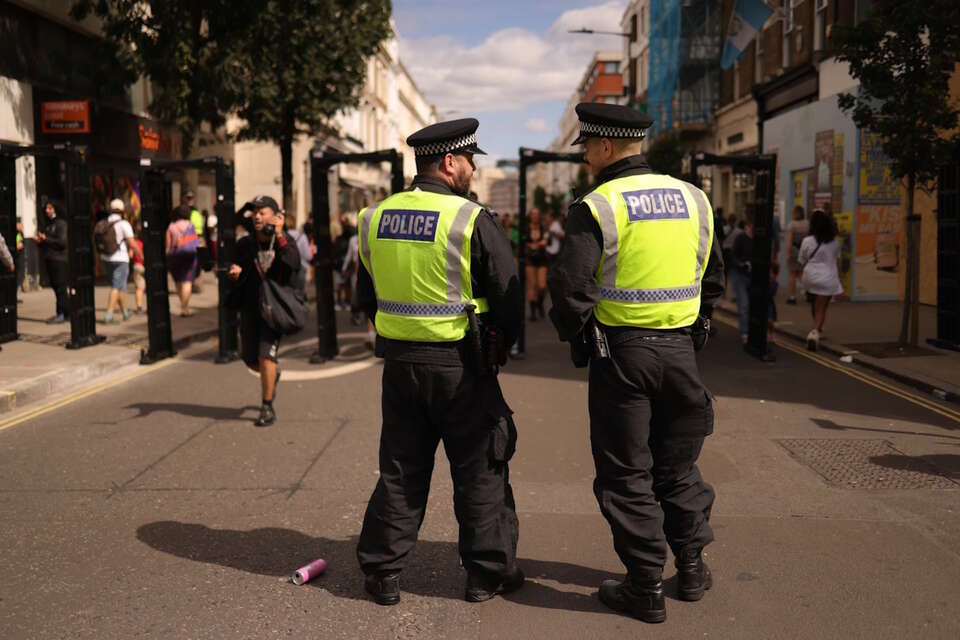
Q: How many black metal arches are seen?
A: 5